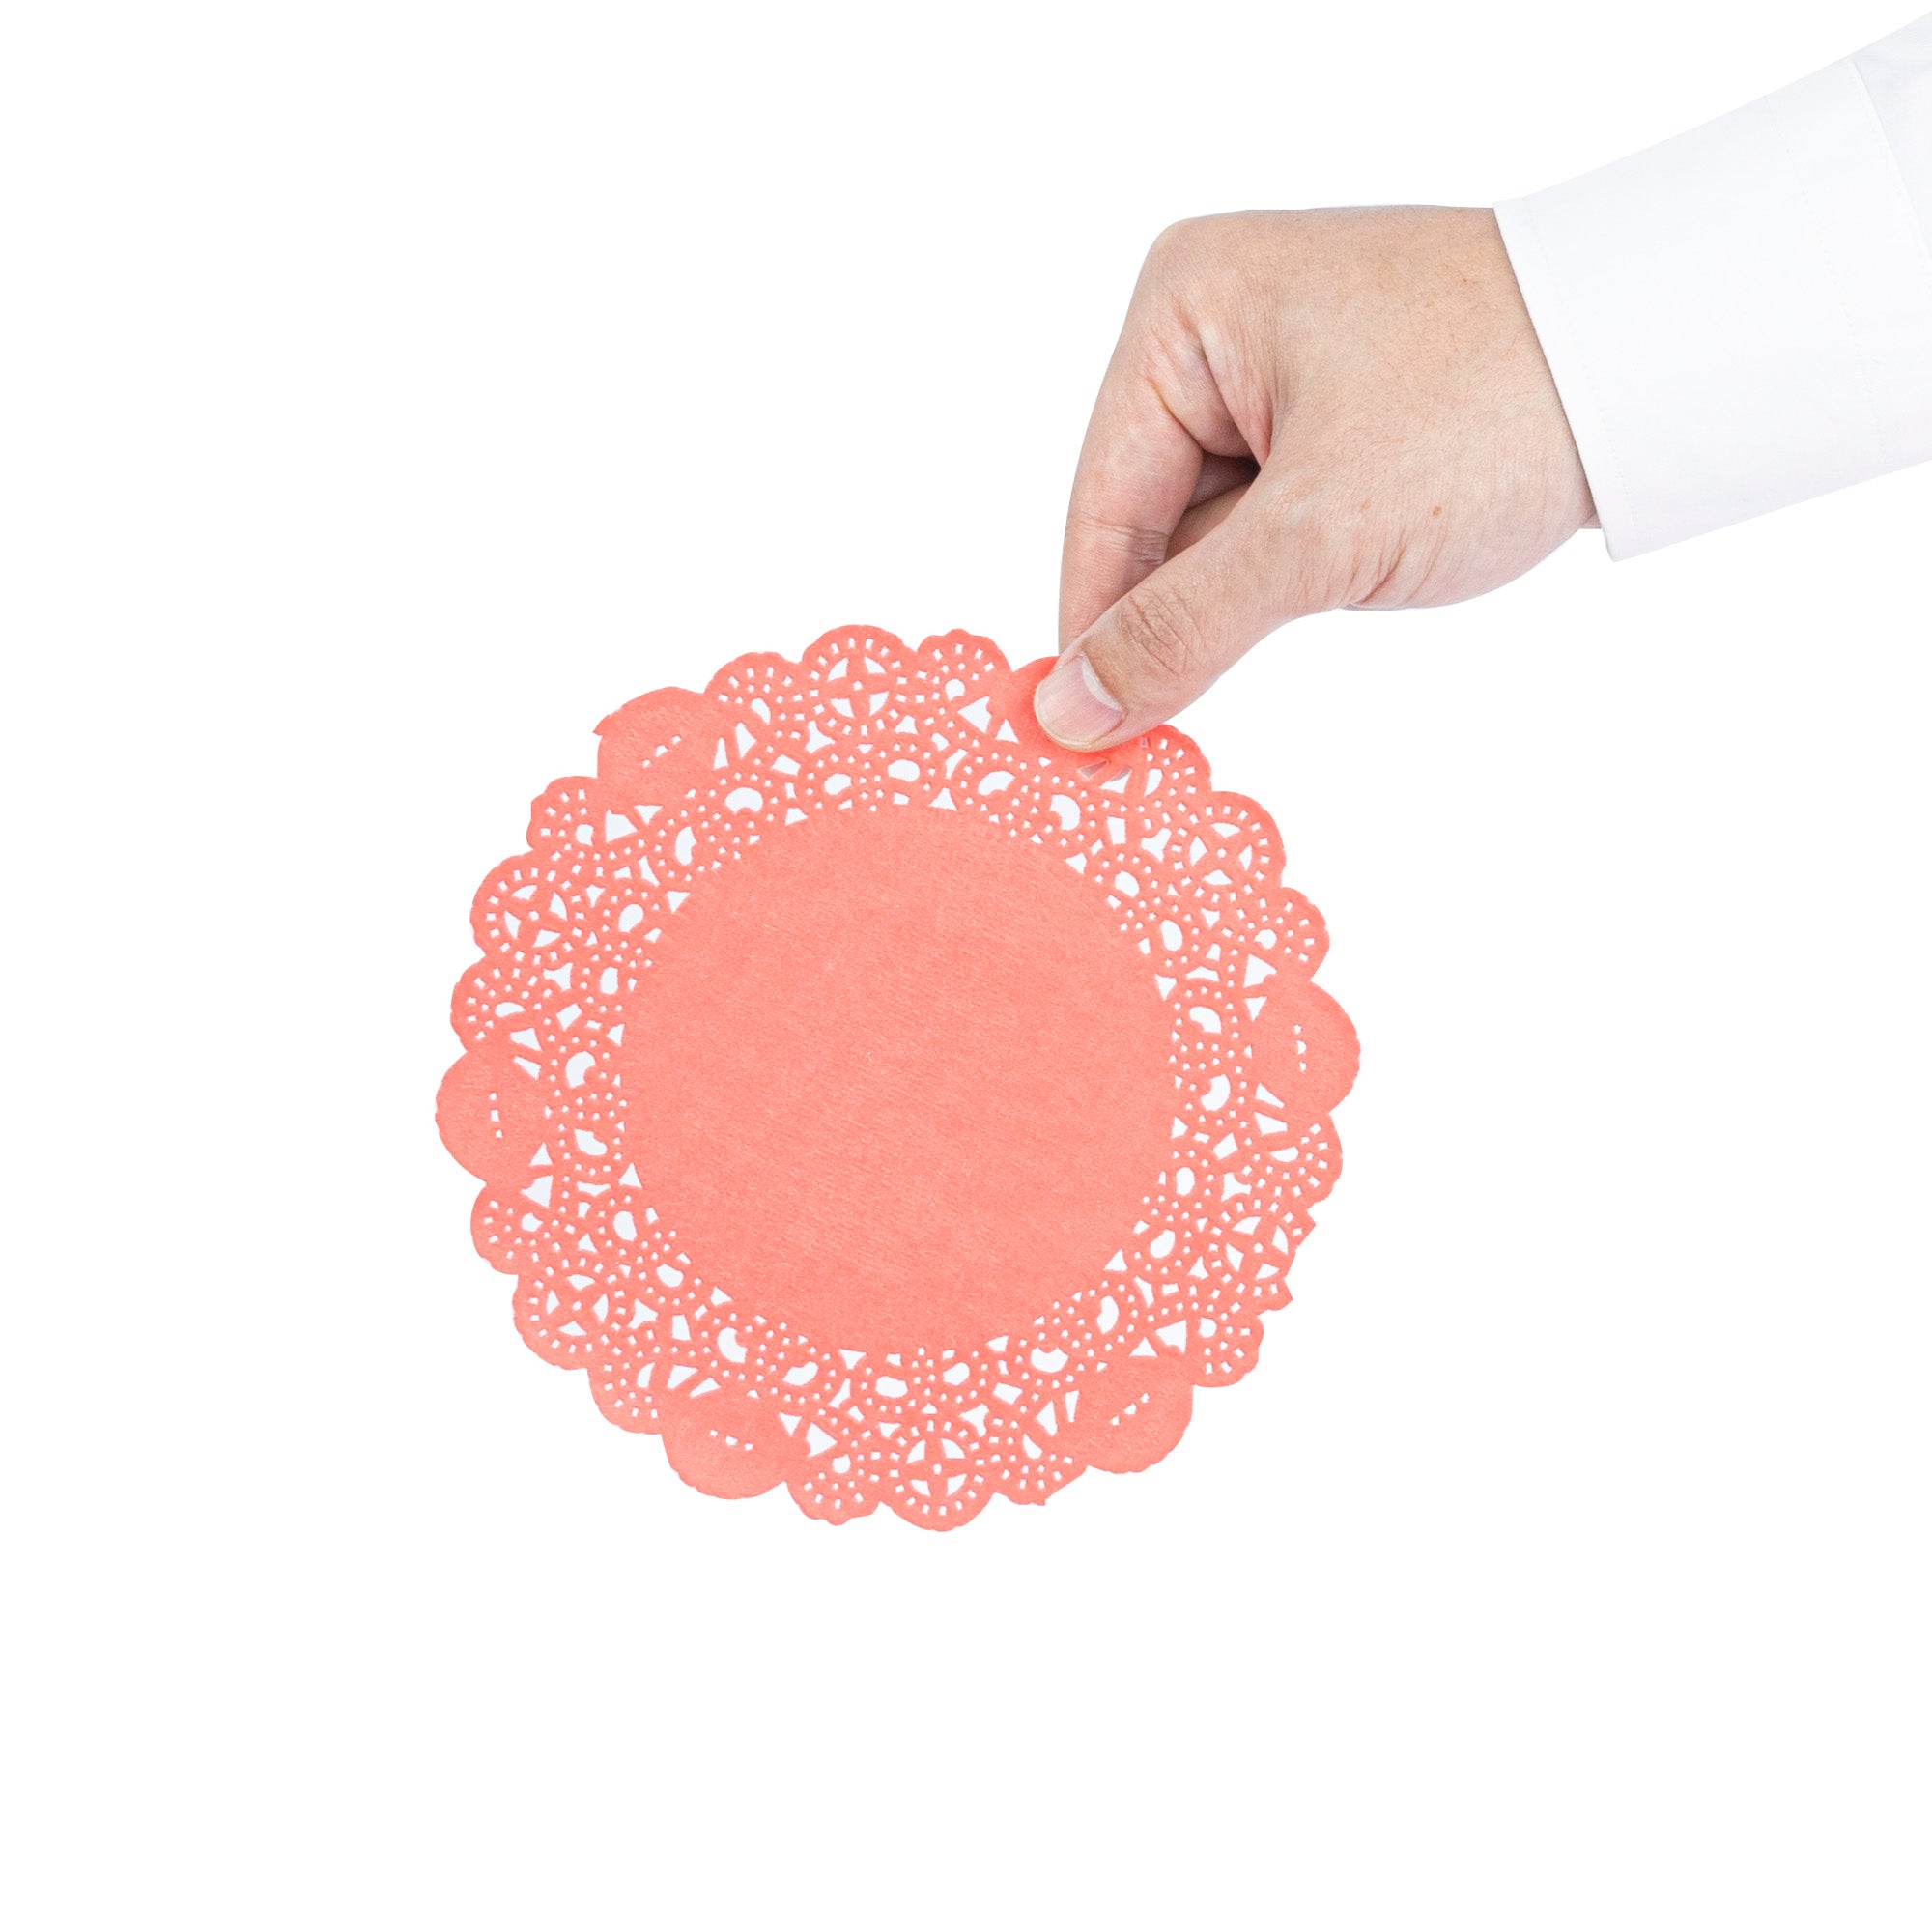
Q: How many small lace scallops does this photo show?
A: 12